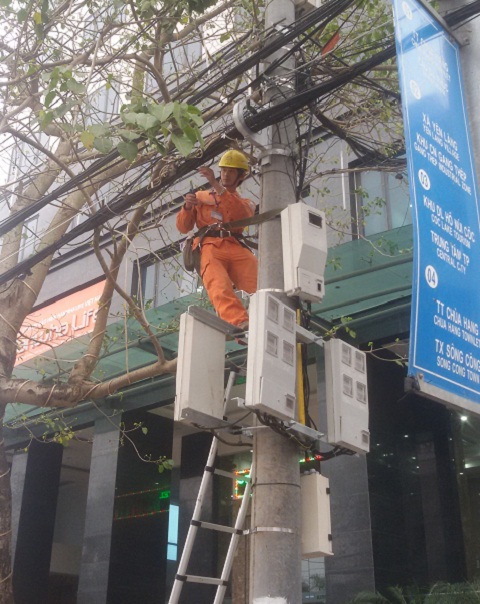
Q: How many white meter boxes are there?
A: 5